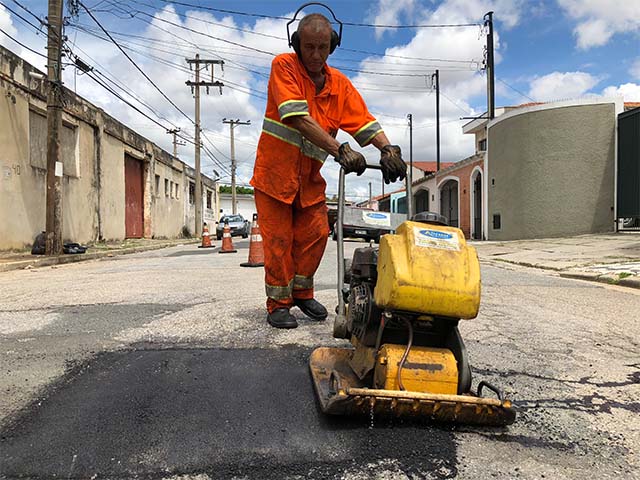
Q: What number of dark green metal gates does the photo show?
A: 1